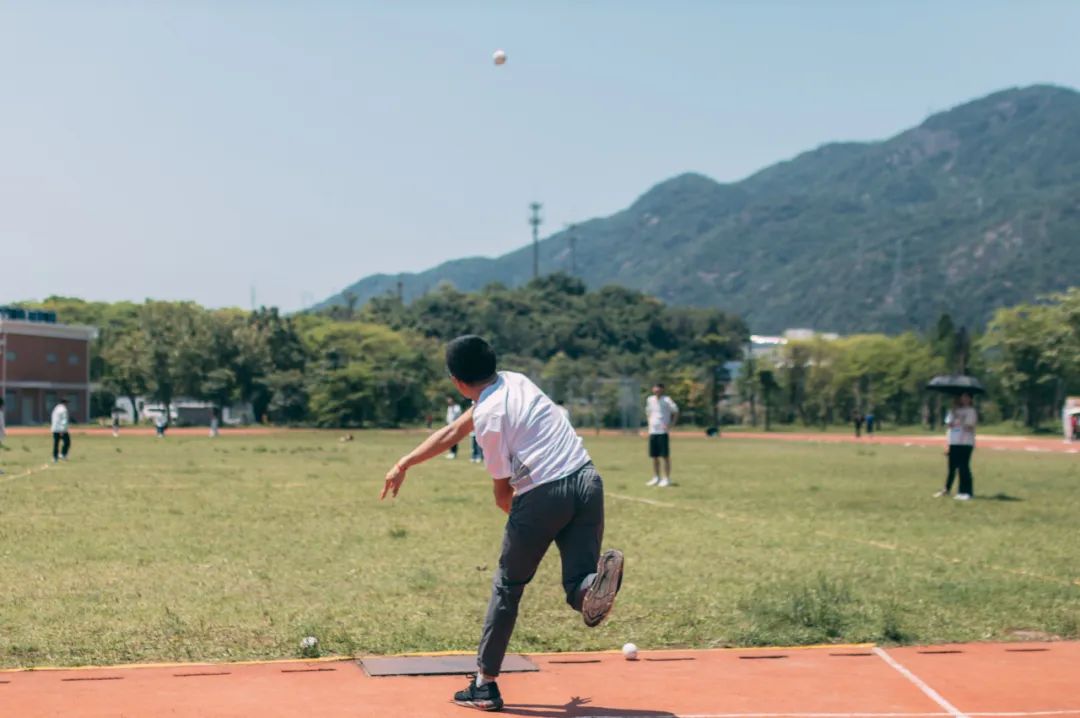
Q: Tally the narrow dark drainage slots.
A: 10